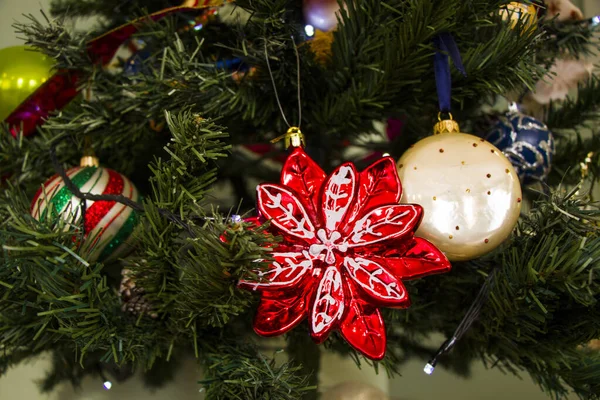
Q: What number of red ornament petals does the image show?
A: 12